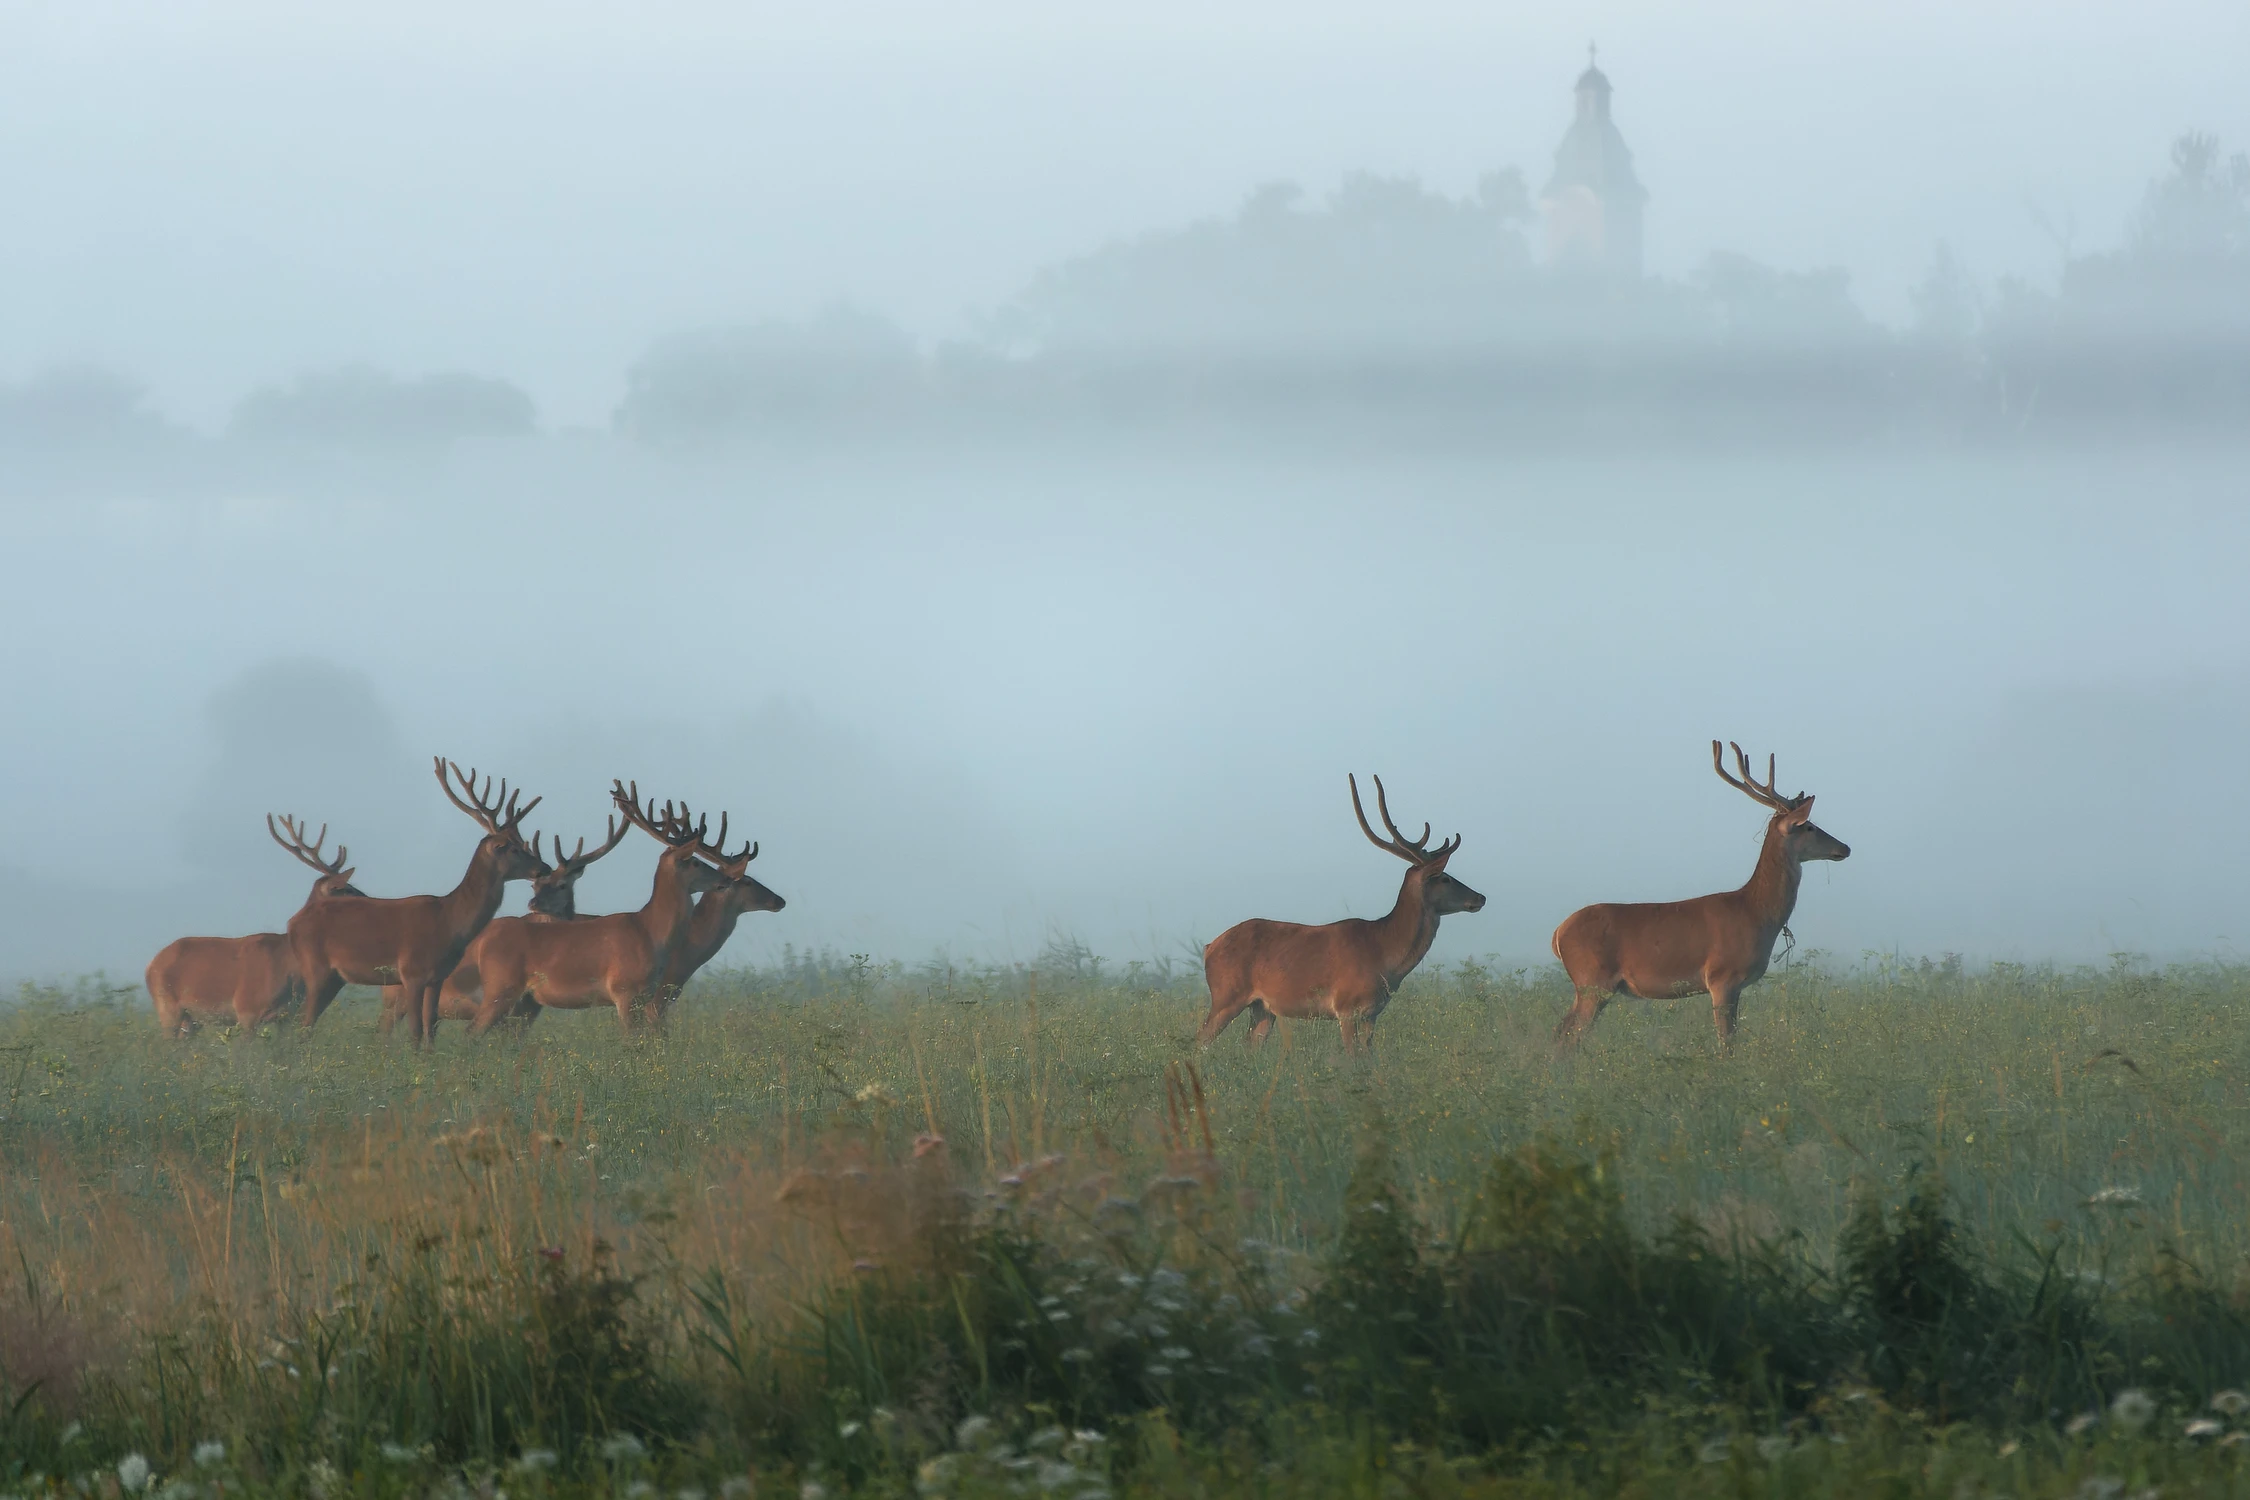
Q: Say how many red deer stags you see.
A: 7